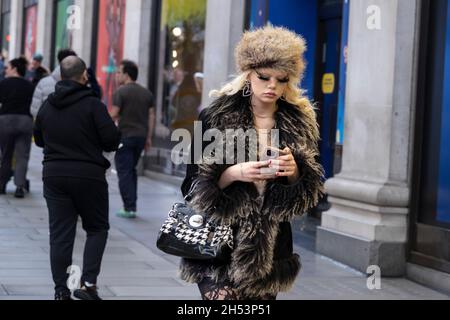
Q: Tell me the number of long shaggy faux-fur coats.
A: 1